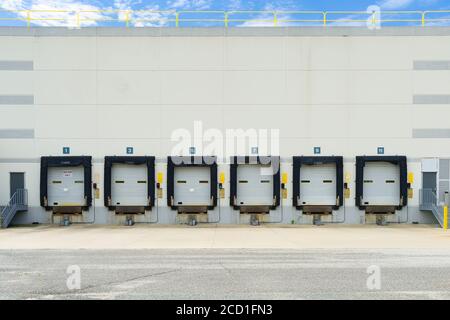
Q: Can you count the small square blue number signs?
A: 6